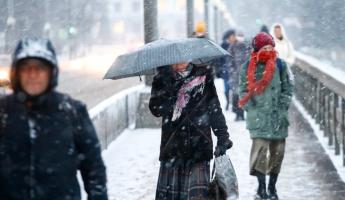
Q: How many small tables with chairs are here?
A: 0